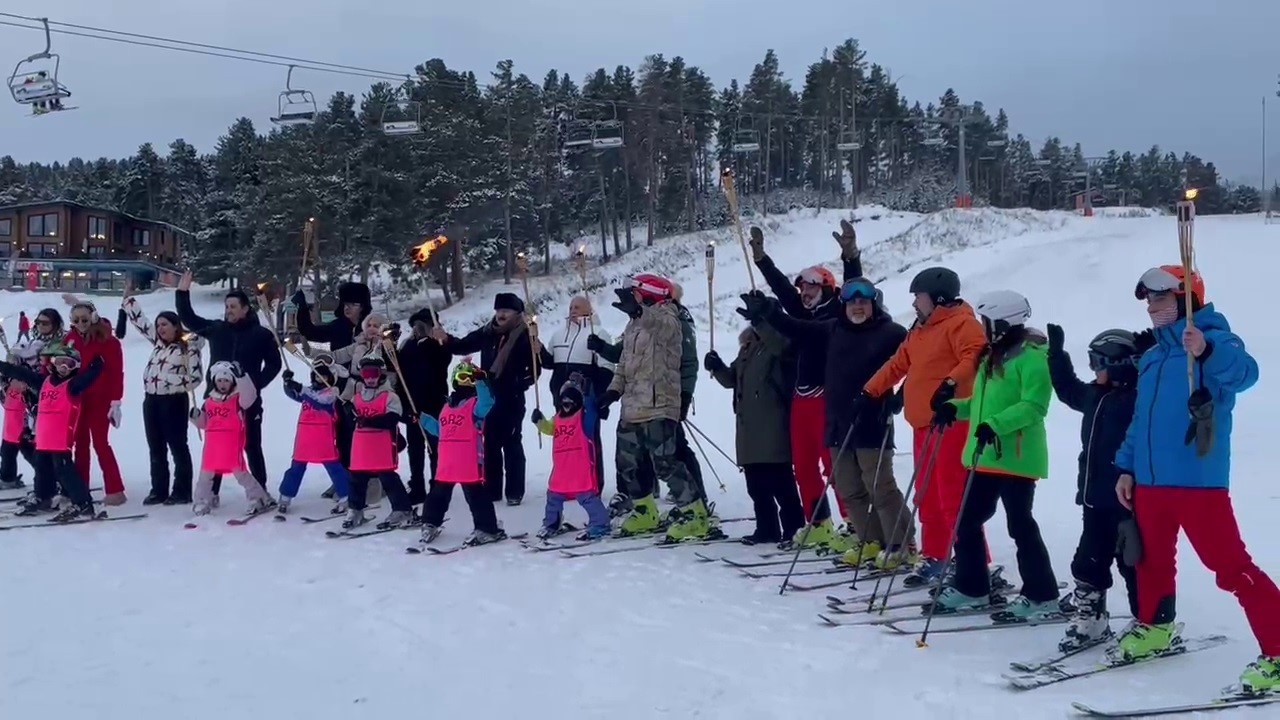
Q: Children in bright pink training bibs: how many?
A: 7